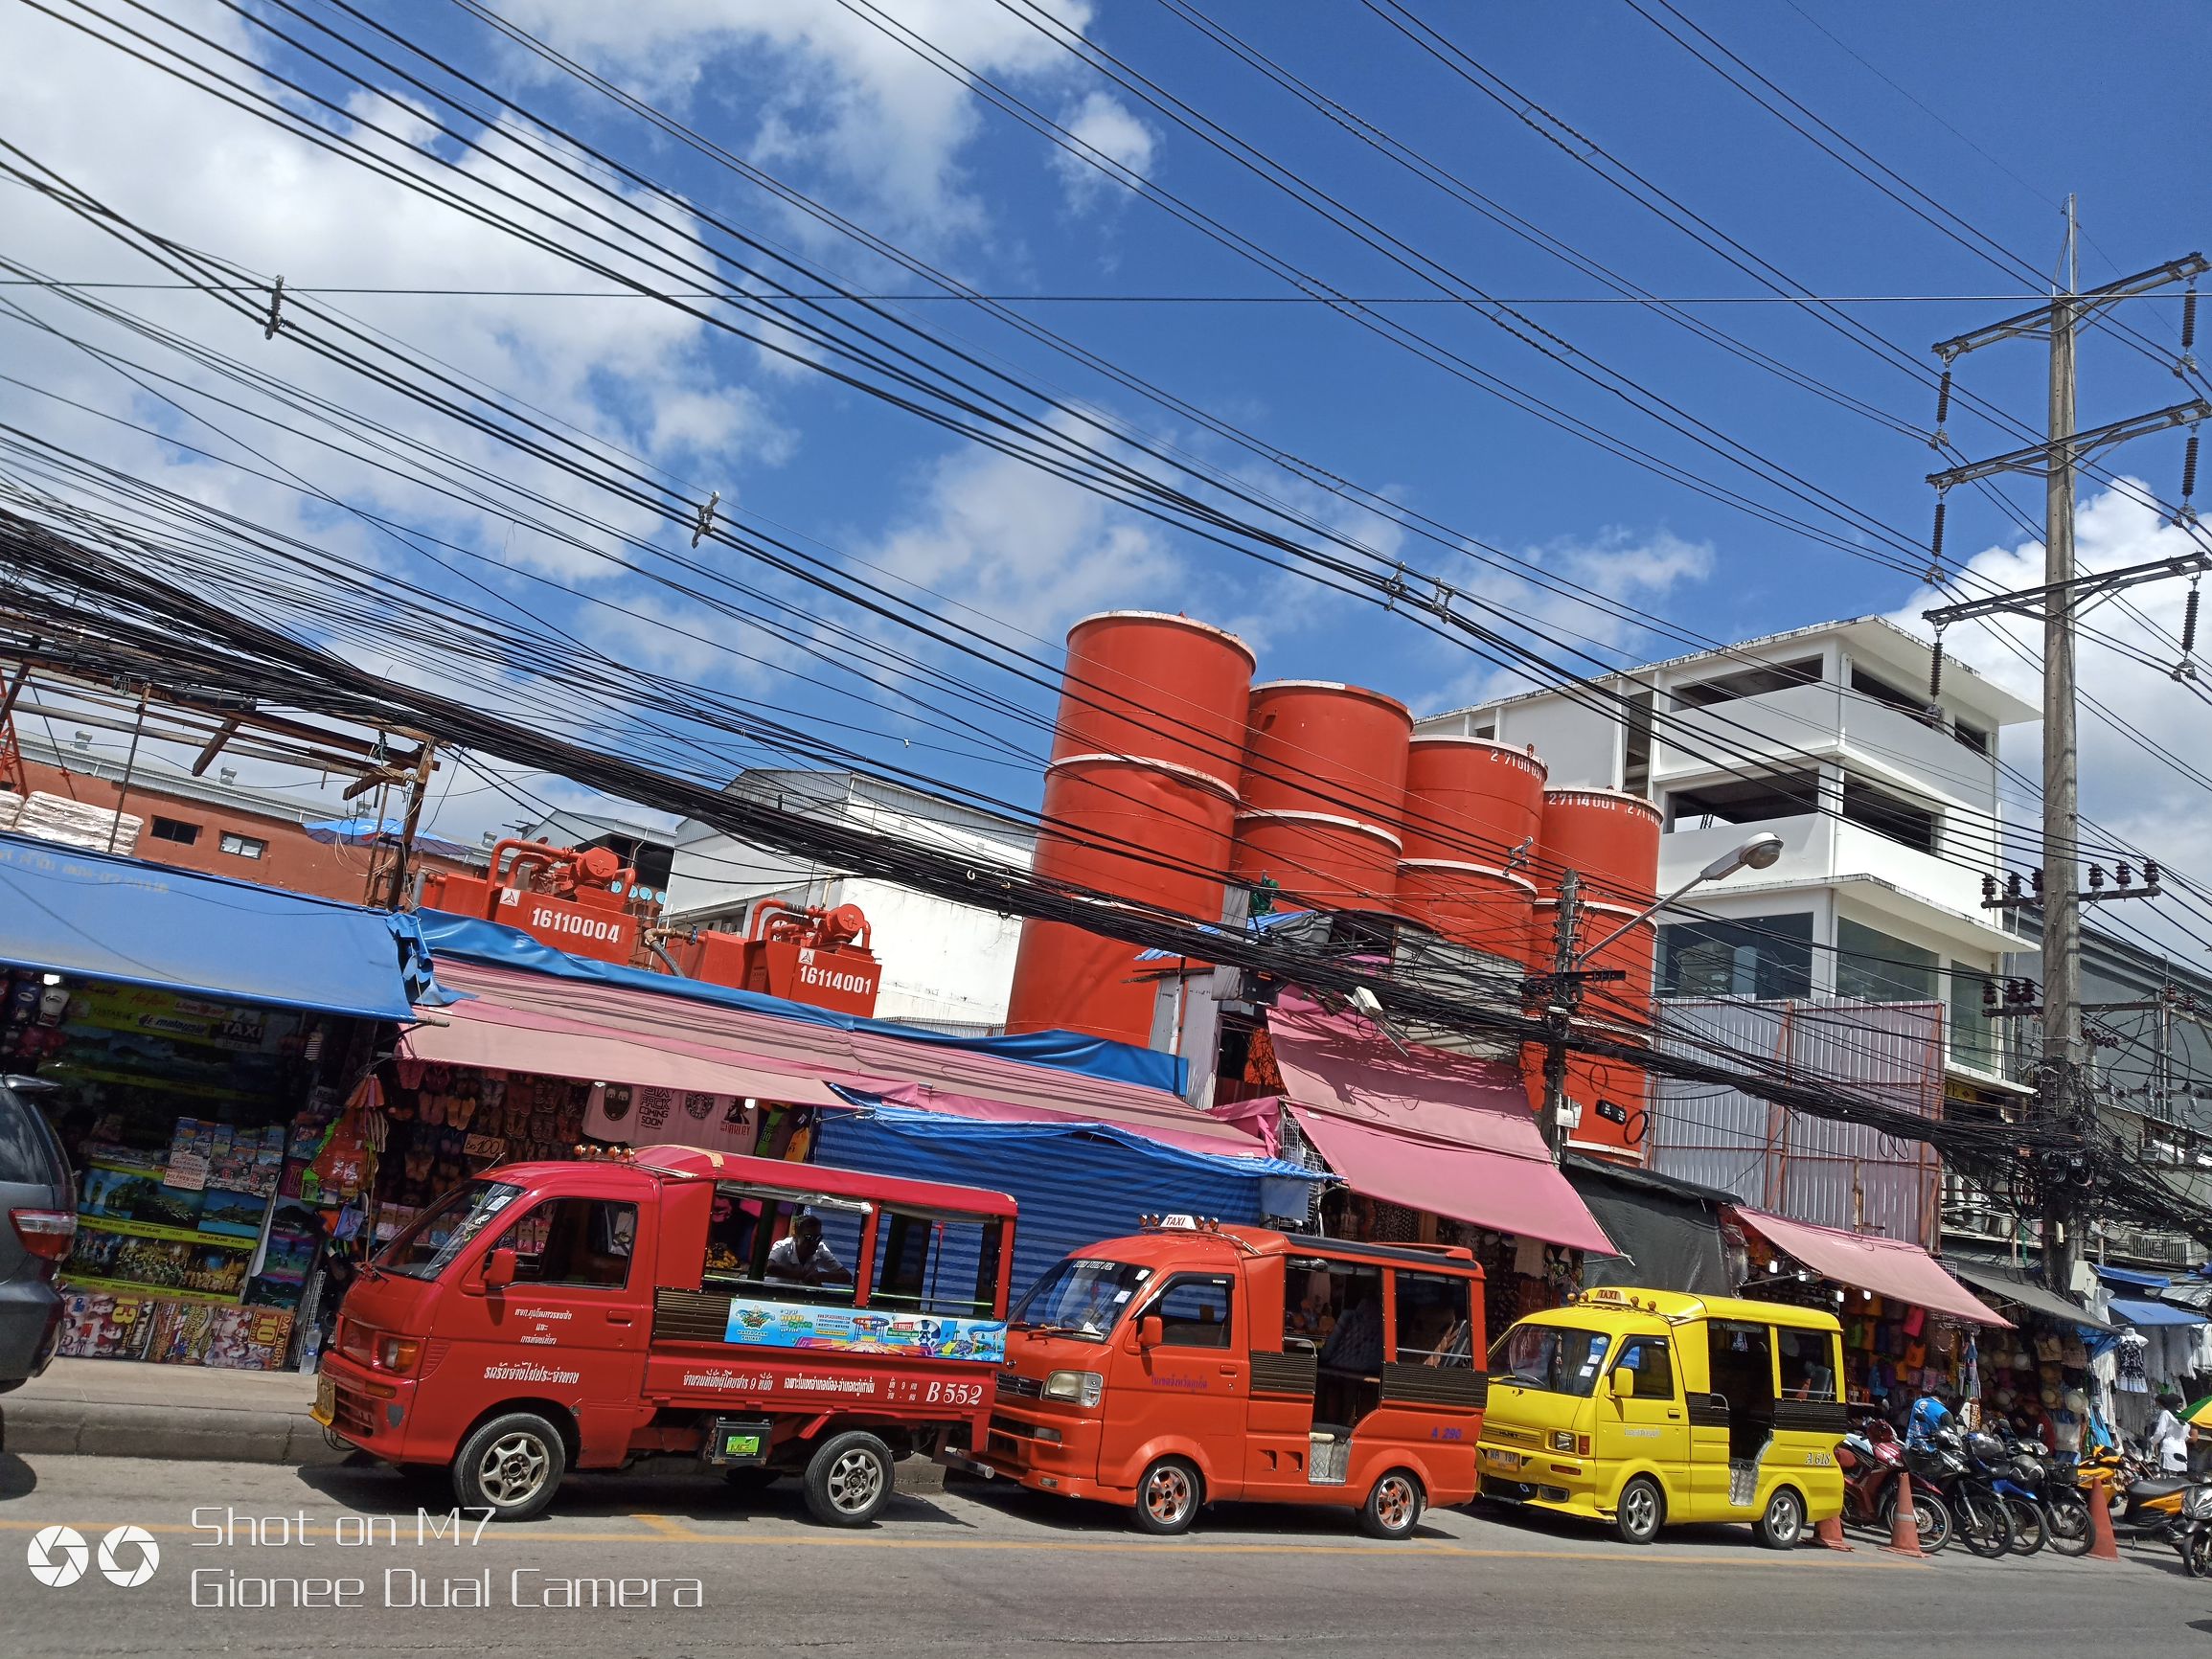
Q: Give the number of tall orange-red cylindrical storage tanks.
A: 4